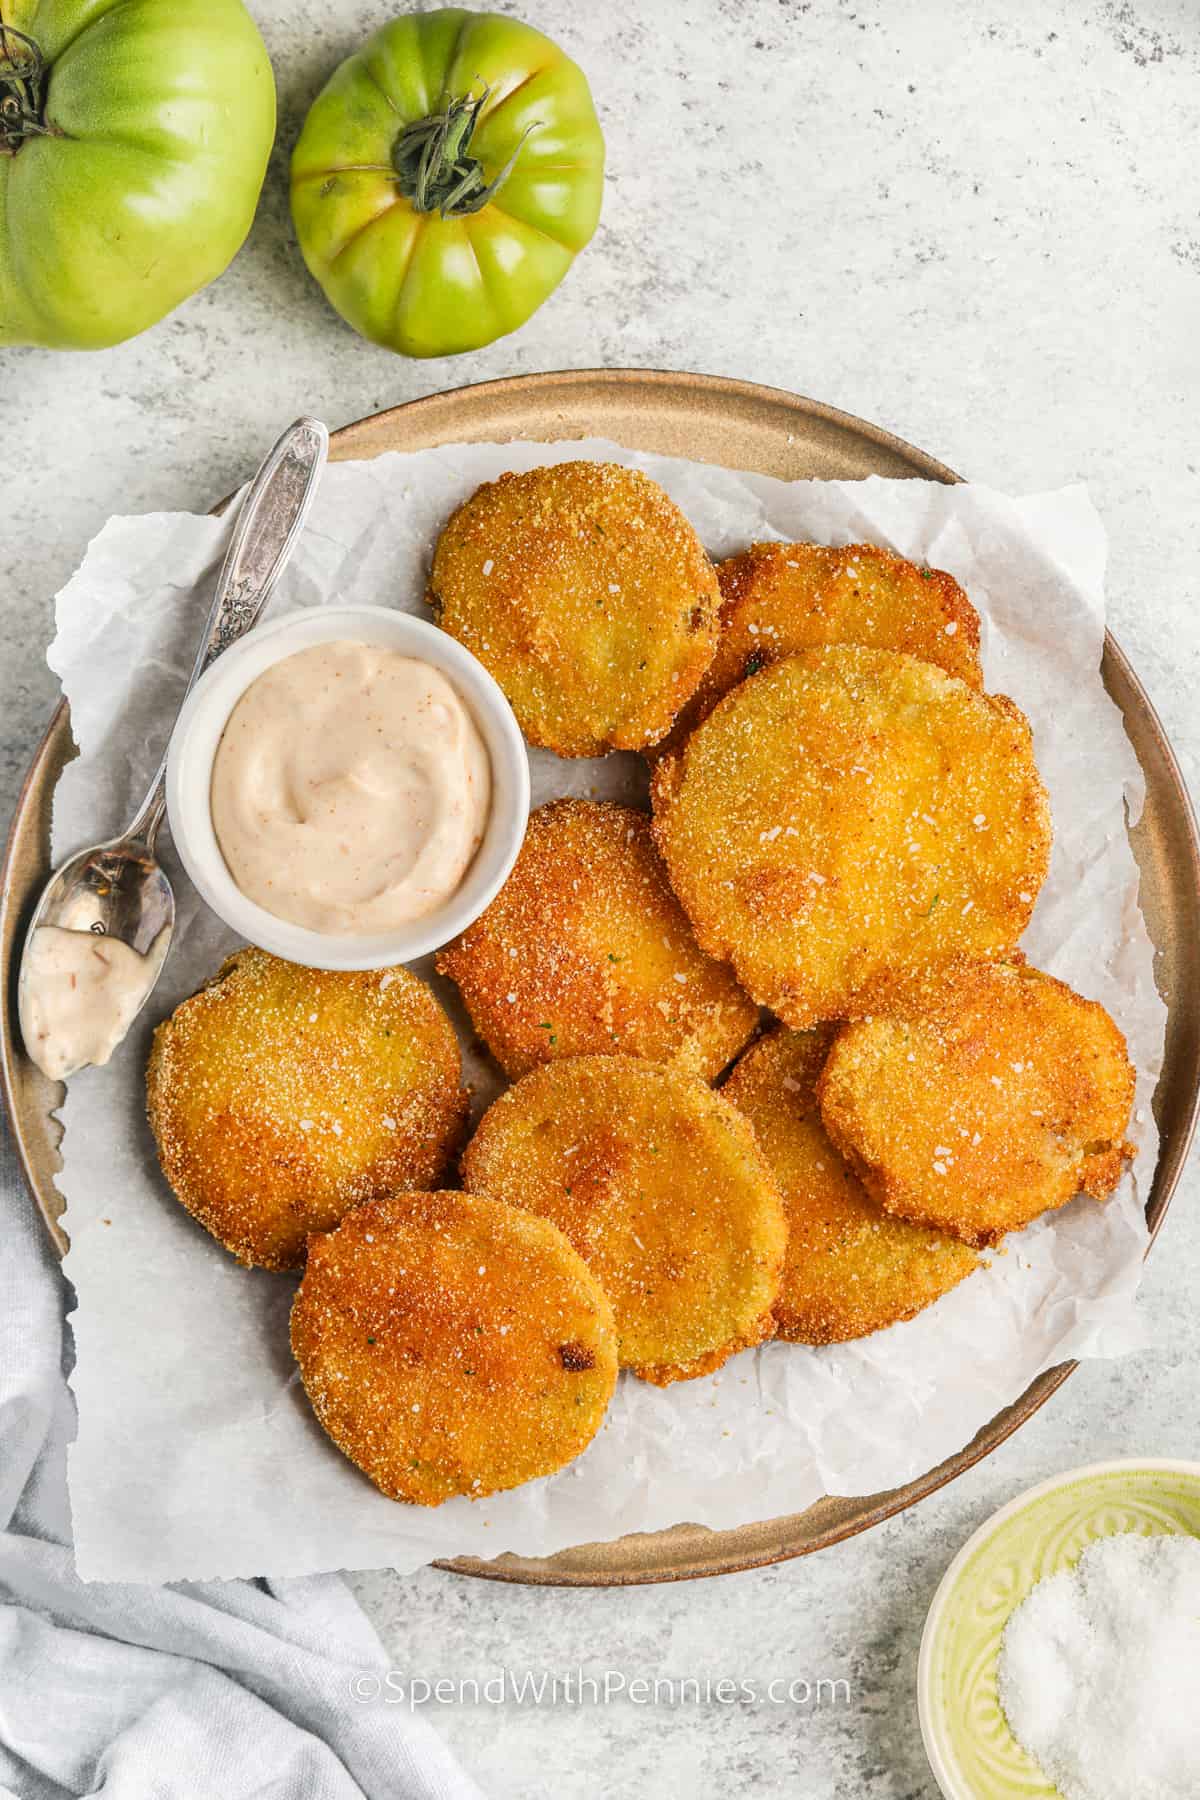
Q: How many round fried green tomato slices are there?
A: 9